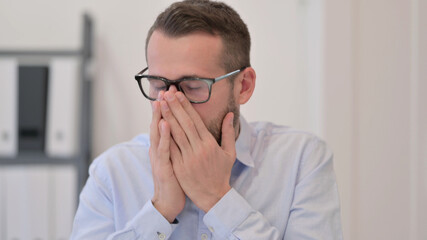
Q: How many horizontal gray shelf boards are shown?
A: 2